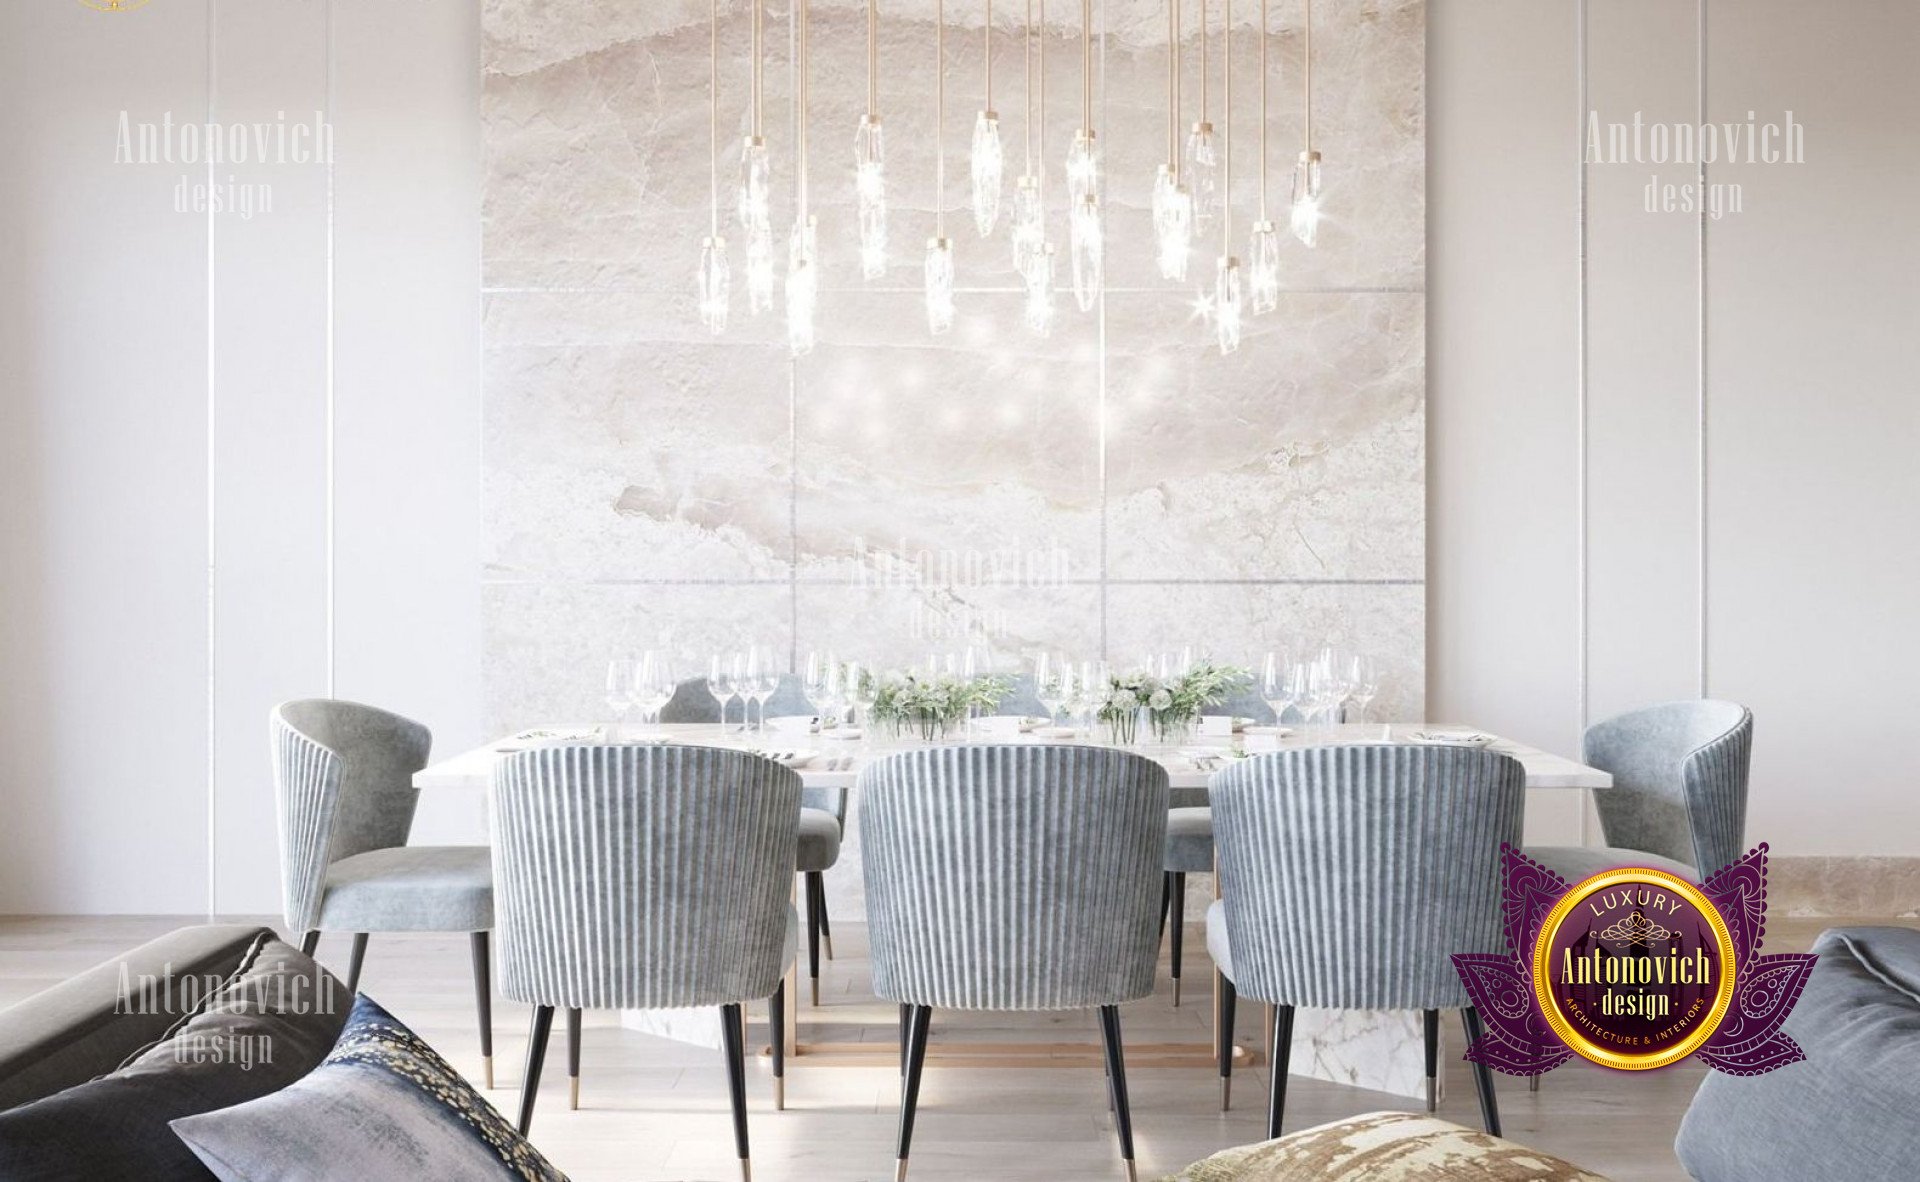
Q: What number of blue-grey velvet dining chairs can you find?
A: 8